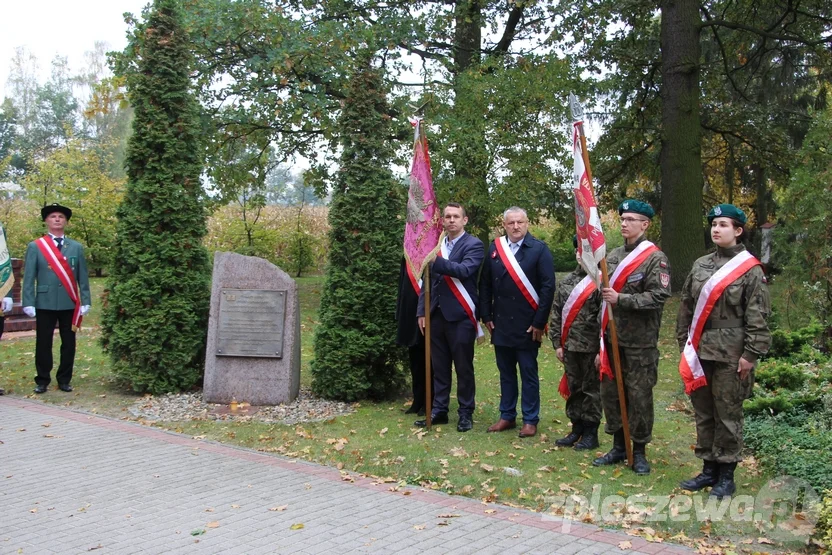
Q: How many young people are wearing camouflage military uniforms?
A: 3